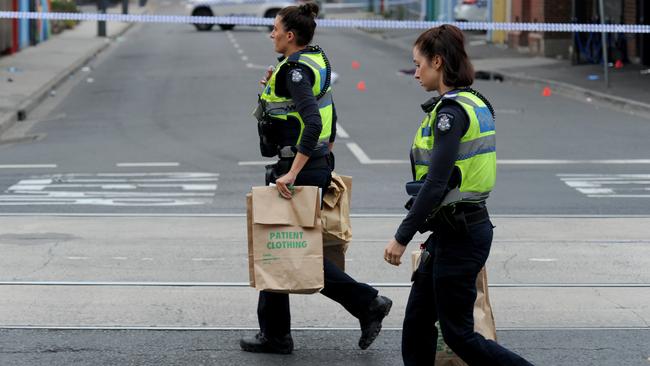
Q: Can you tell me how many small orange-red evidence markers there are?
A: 4